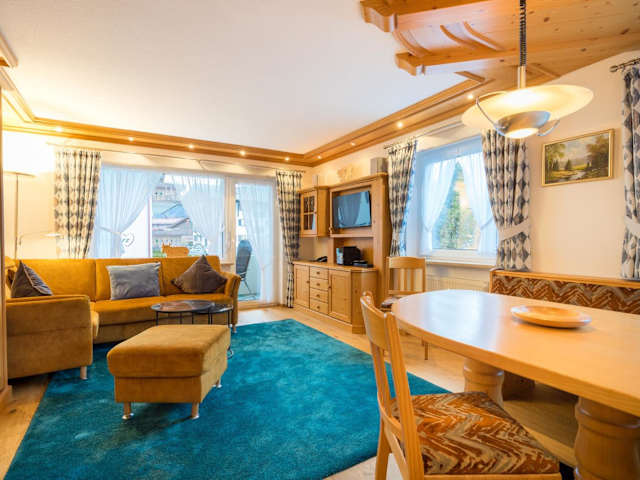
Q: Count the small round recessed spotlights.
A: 9